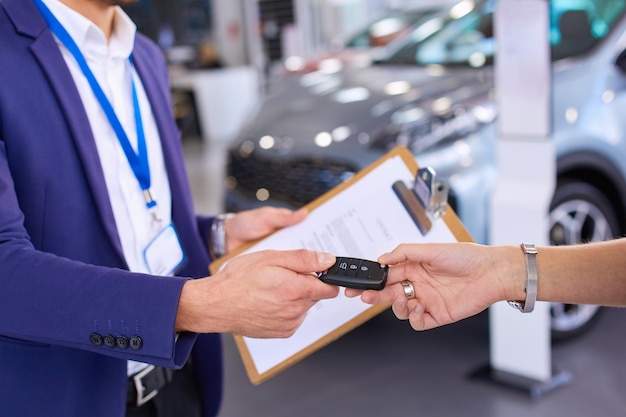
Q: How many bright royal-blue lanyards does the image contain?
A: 1